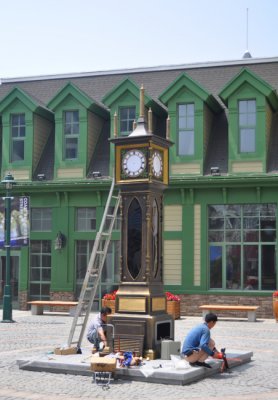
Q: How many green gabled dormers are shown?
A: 5